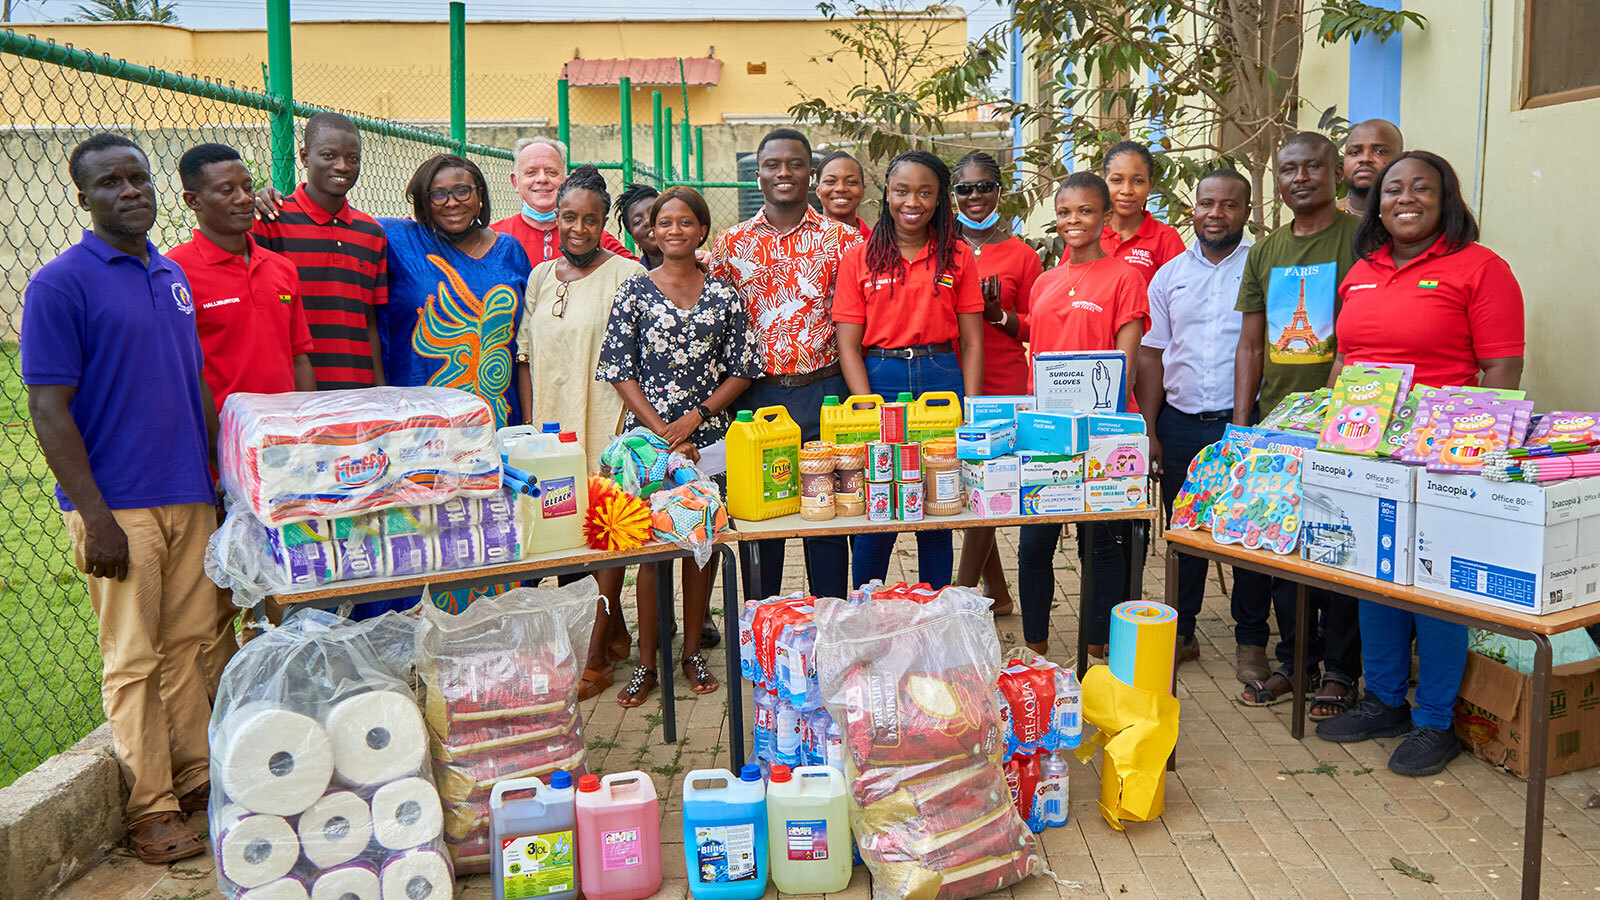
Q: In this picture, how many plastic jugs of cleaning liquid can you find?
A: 6